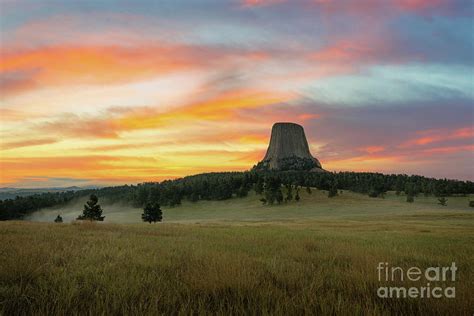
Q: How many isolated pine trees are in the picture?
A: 3